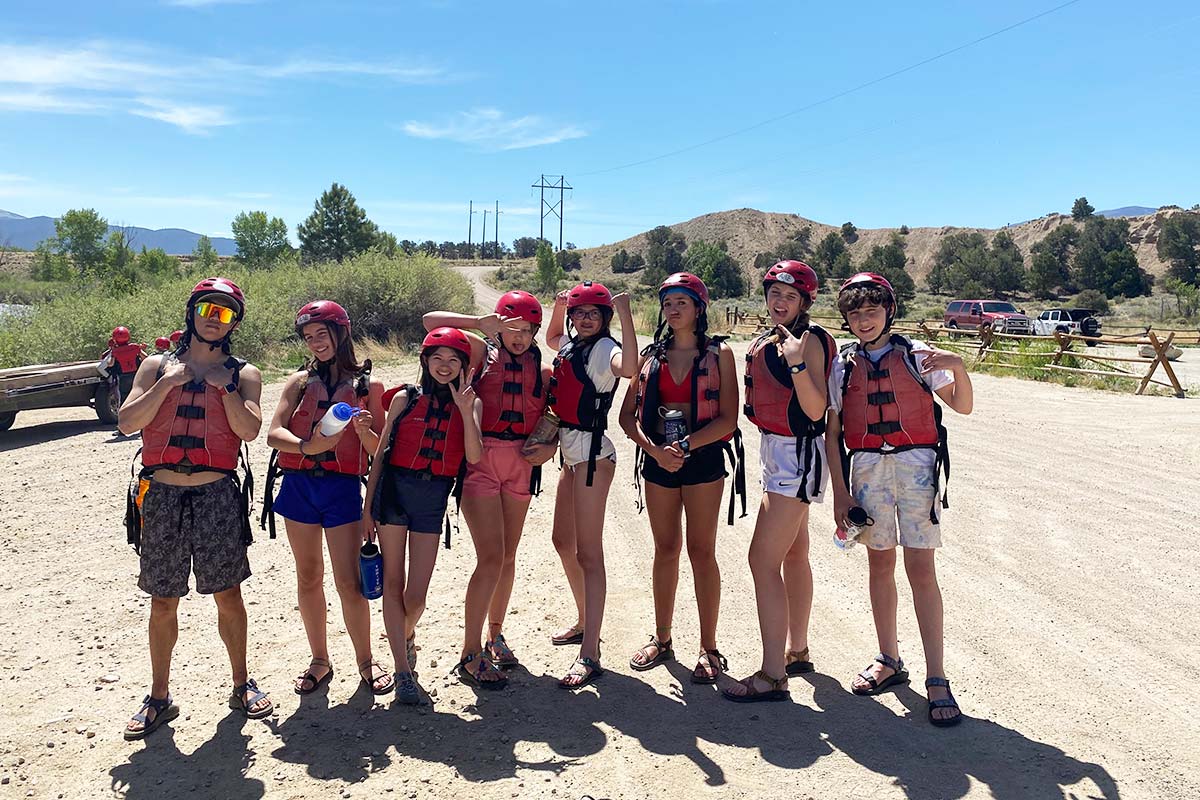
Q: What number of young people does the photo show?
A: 8